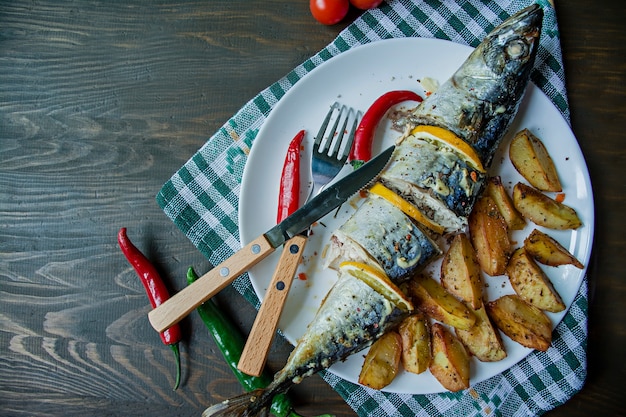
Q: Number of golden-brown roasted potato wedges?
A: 13